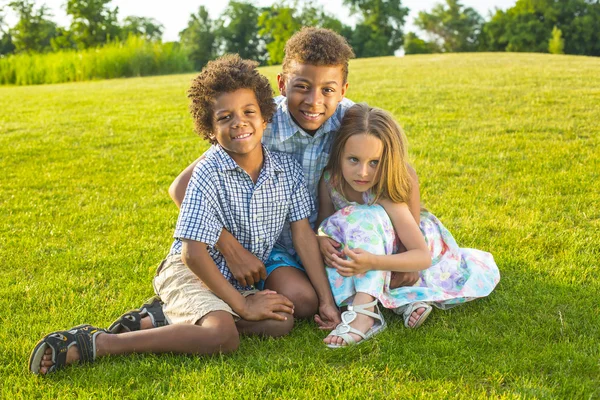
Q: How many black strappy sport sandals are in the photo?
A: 2